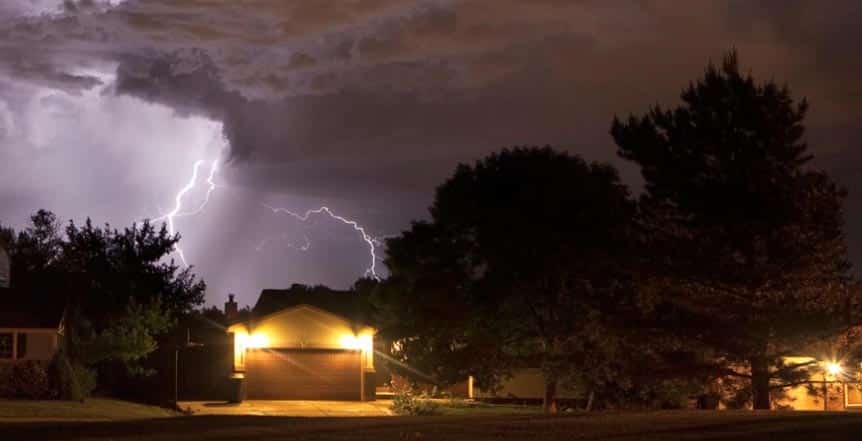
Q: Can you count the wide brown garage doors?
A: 1